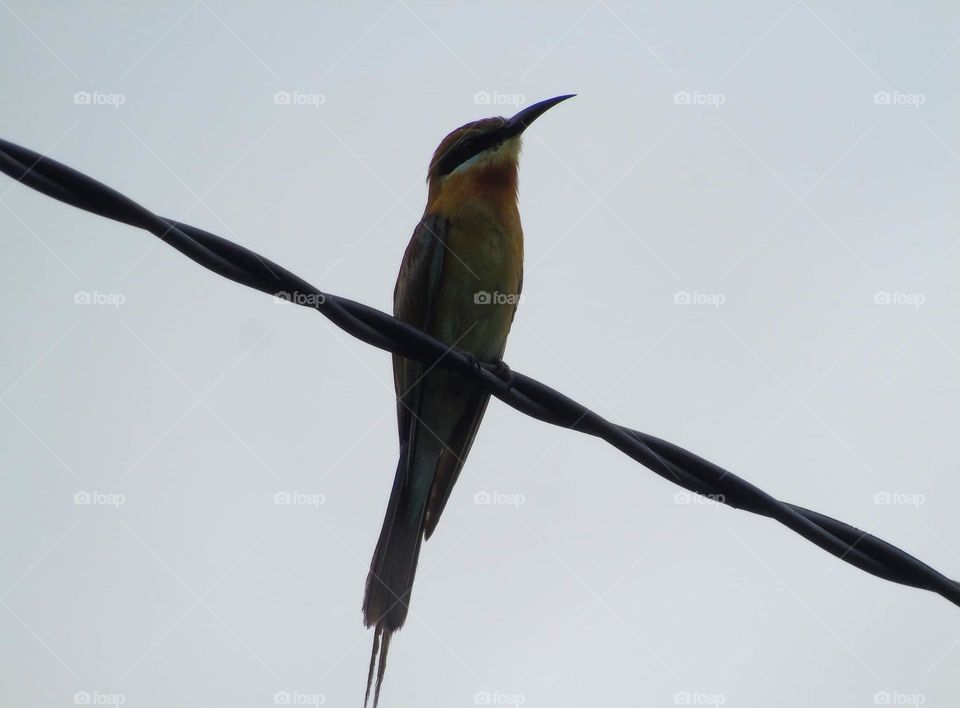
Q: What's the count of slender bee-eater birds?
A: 1